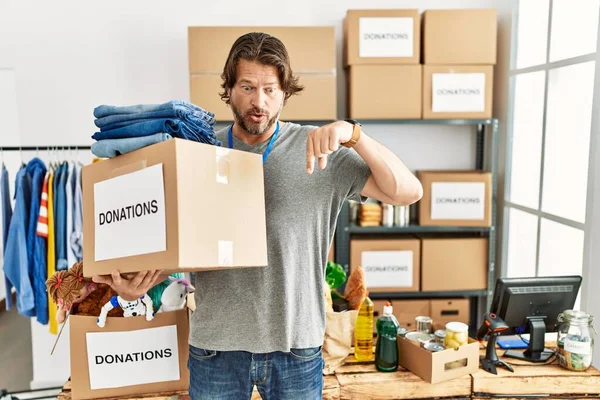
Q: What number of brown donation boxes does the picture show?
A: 6